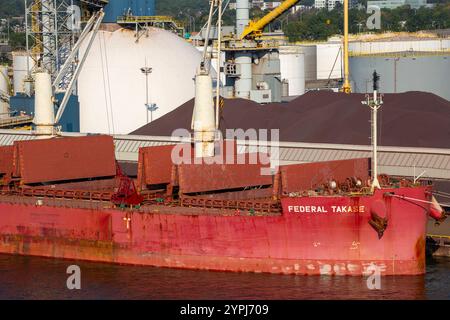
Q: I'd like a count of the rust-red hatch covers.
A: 5